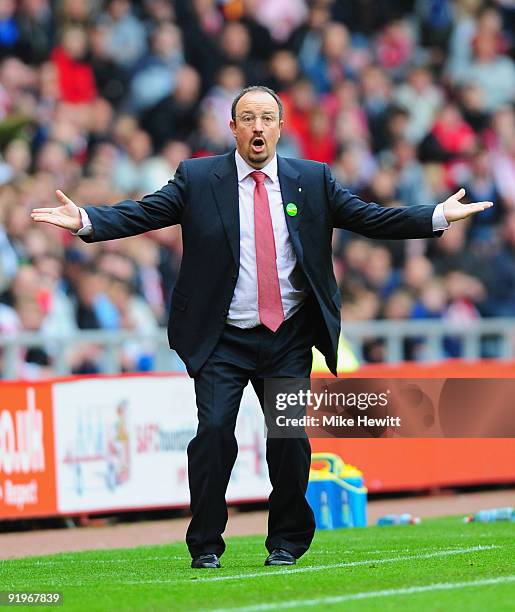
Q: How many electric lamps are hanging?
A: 0